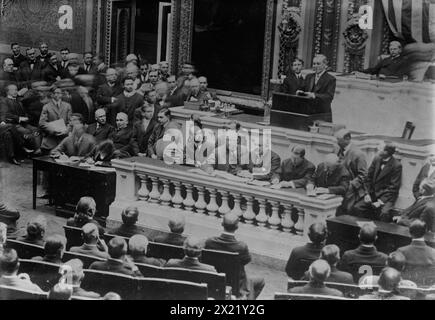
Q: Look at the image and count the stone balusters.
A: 14